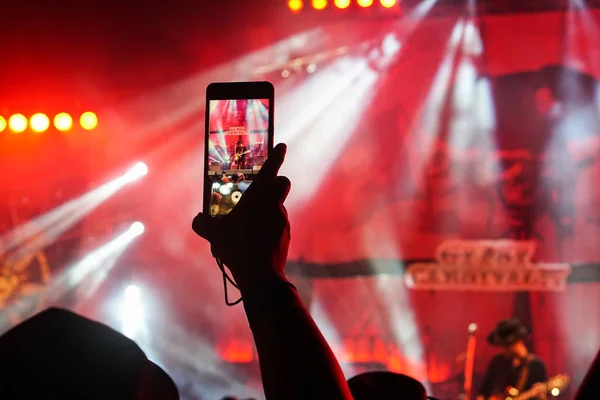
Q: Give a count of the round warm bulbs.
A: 10